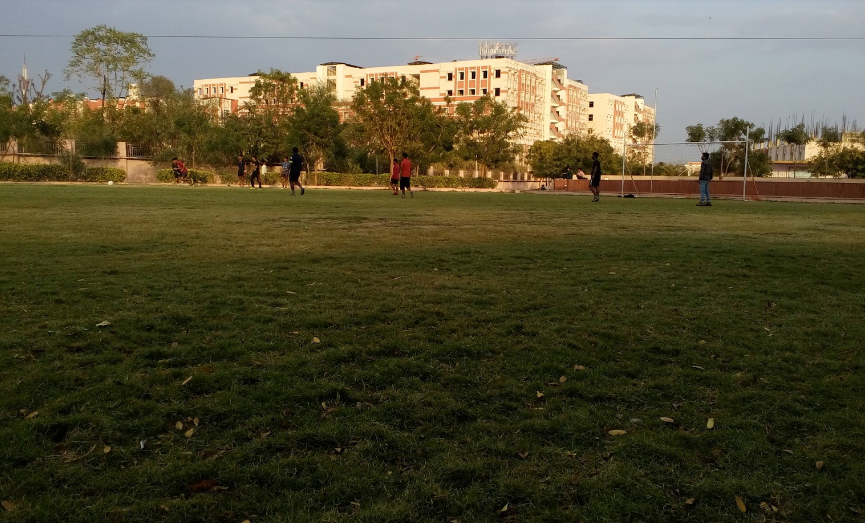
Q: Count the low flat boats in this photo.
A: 0